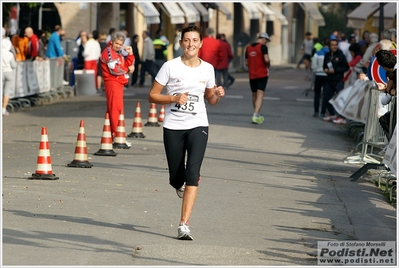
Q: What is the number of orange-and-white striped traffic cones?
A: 7